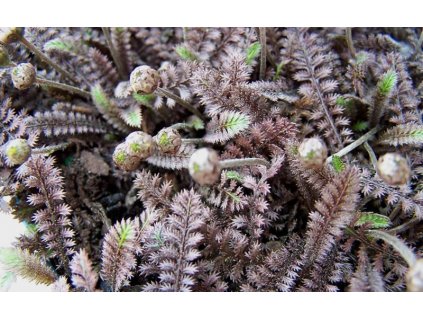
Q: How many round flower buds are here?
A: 12